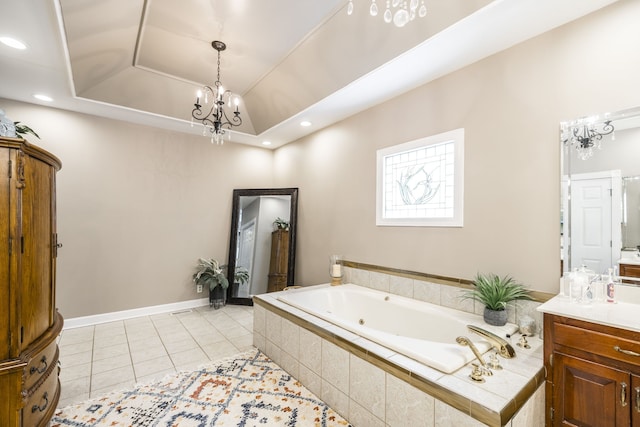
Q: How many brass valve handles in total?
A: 3